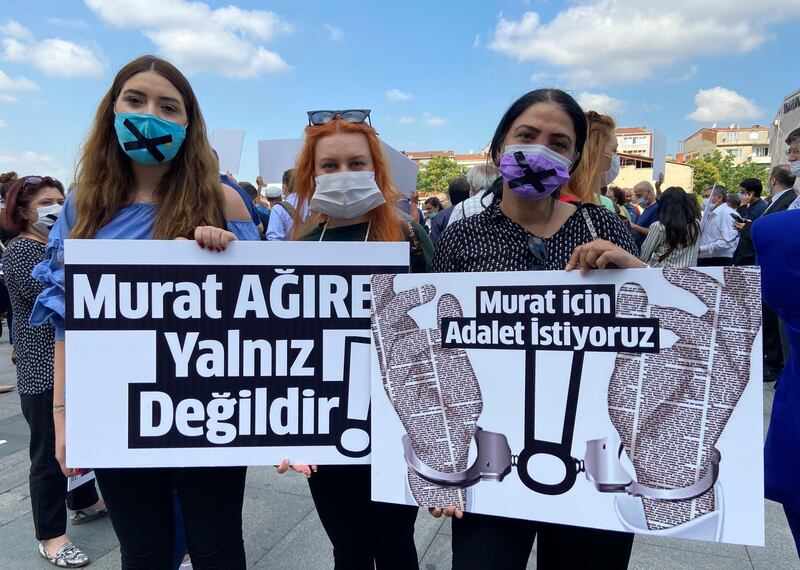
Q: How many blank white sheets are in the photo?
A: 4